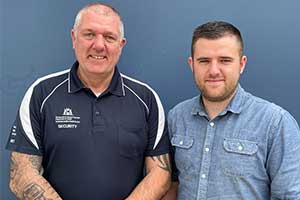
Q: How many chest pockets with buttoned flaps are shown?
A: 2